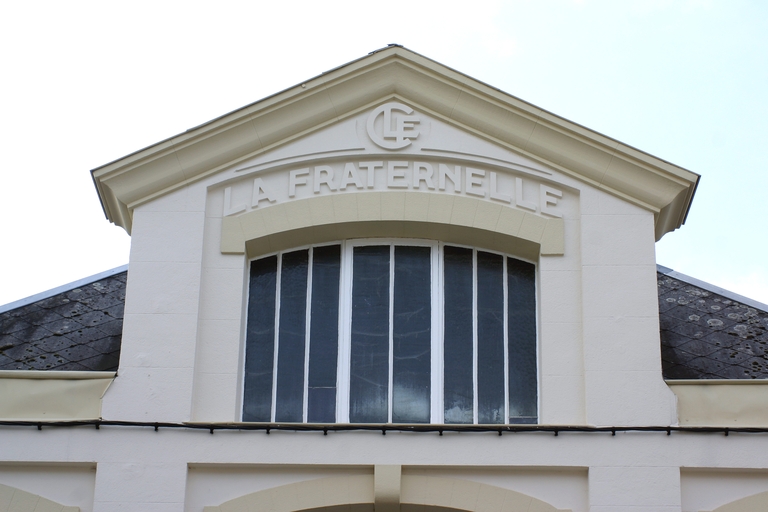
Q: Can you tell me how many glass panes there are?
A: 8